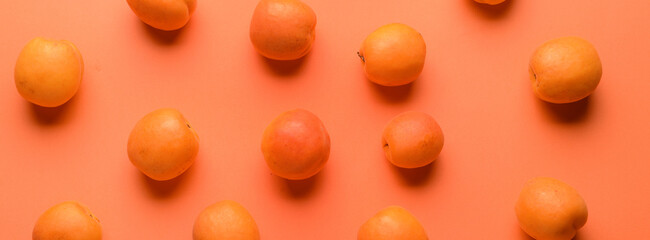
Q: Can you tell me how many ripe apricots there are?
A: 13